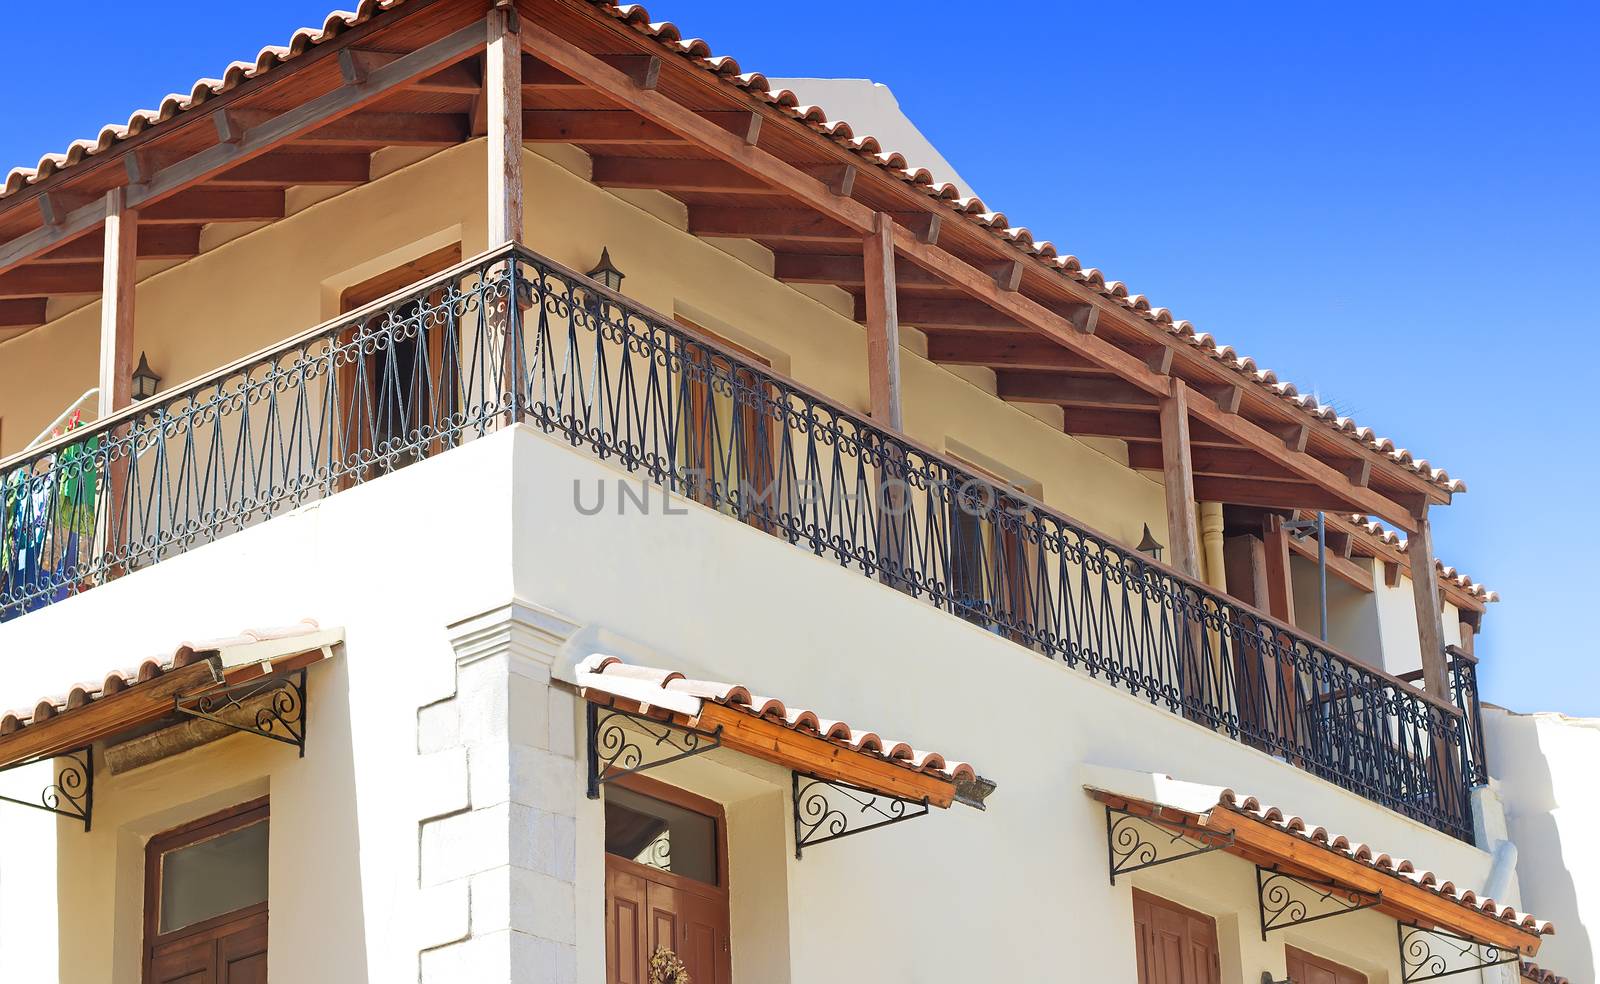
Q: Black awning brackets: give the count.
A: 7